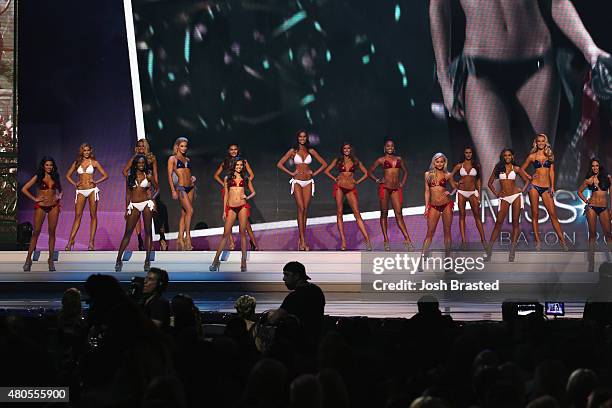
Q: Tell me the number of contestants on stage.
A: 15